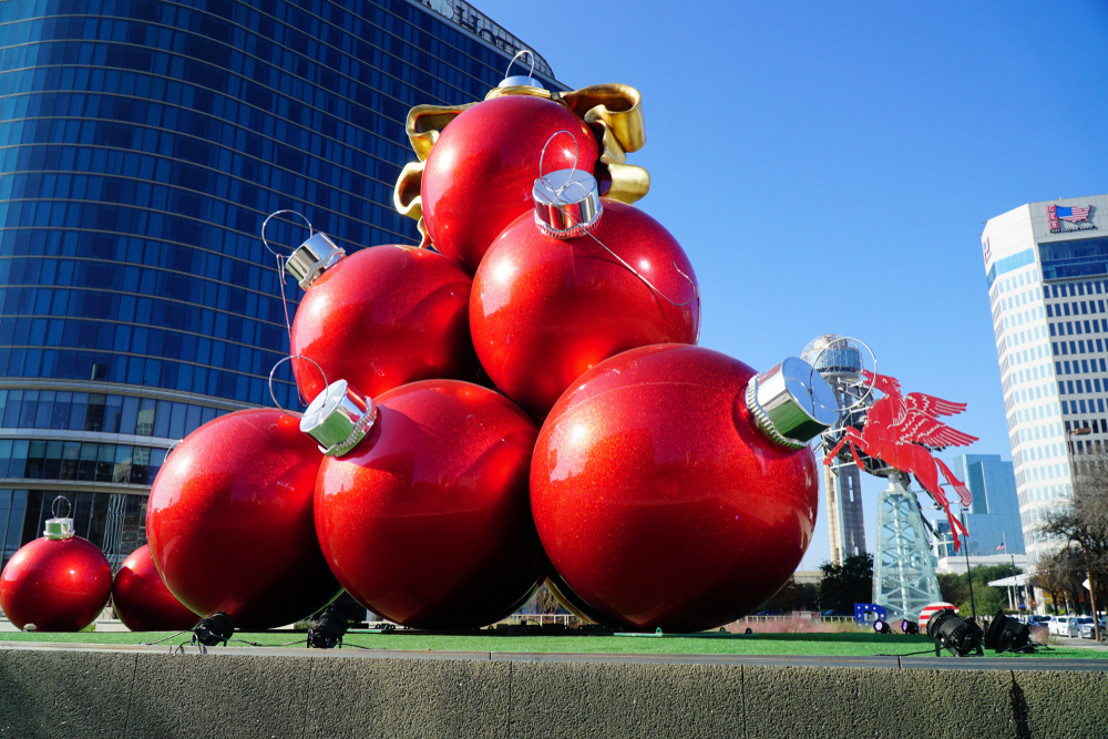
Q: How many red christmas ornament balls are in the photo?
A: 8